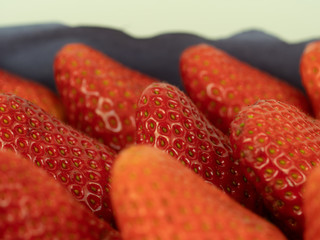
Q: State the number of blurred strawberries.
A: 7